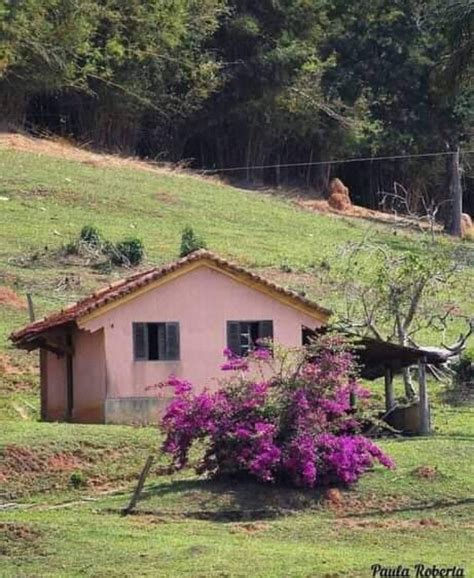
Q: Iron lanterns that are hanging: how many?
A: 0